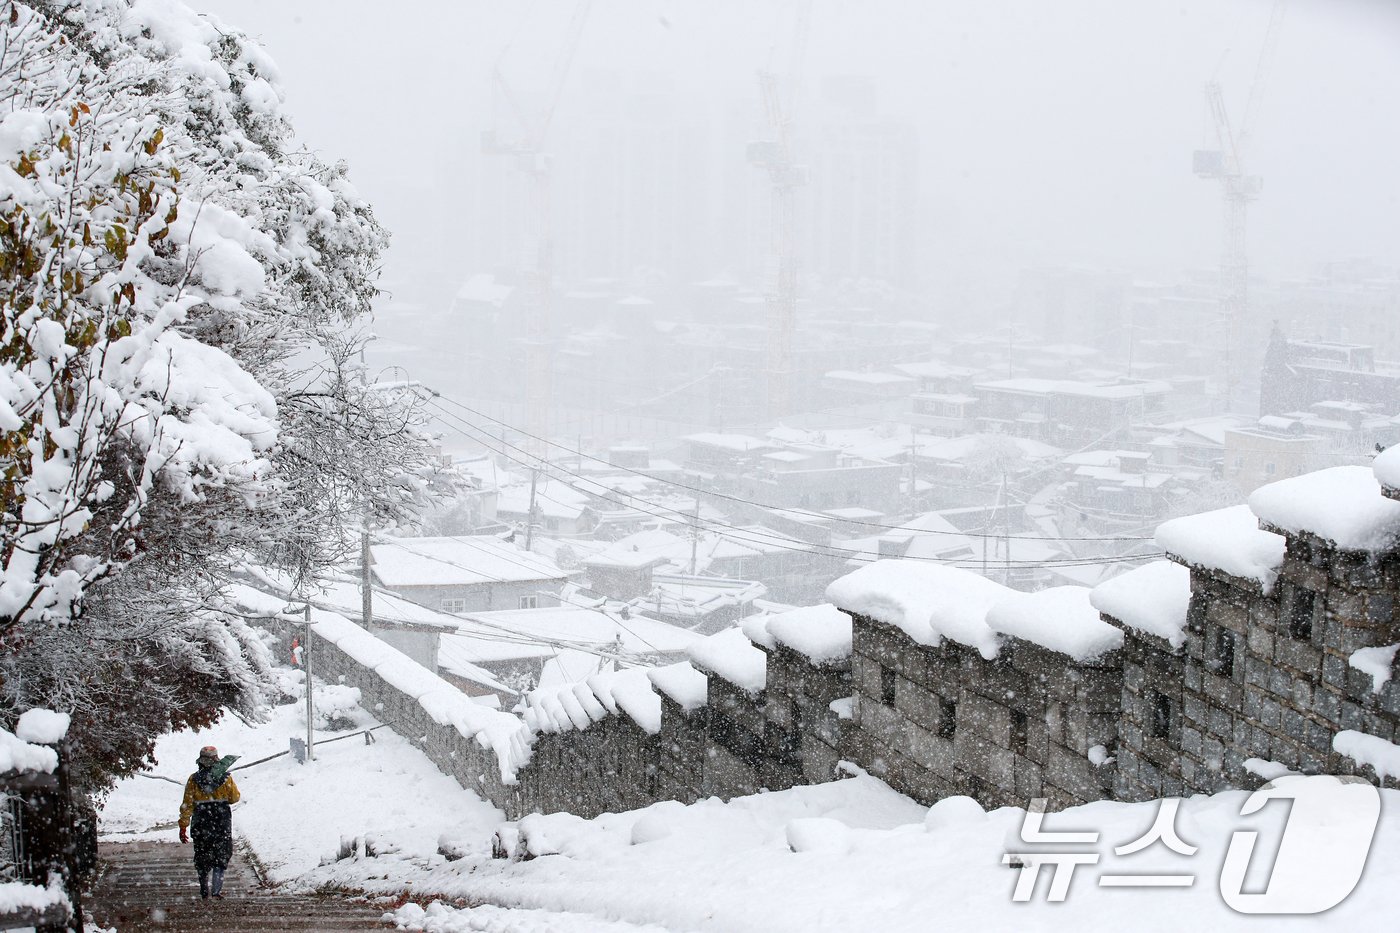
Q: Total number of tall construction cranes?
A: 3